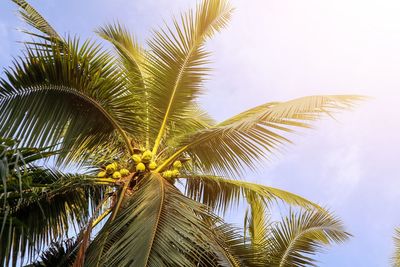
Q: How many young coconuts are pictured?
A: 12